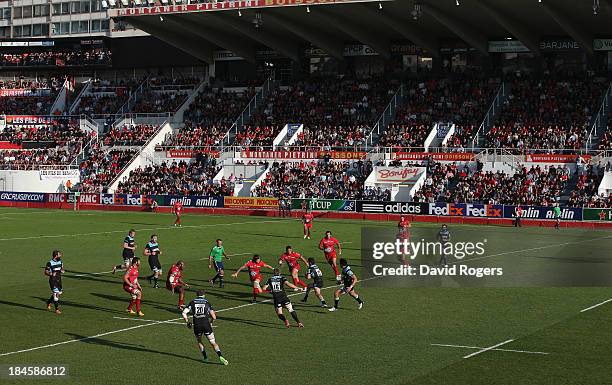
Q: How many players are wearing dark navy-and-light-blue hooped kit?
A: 8